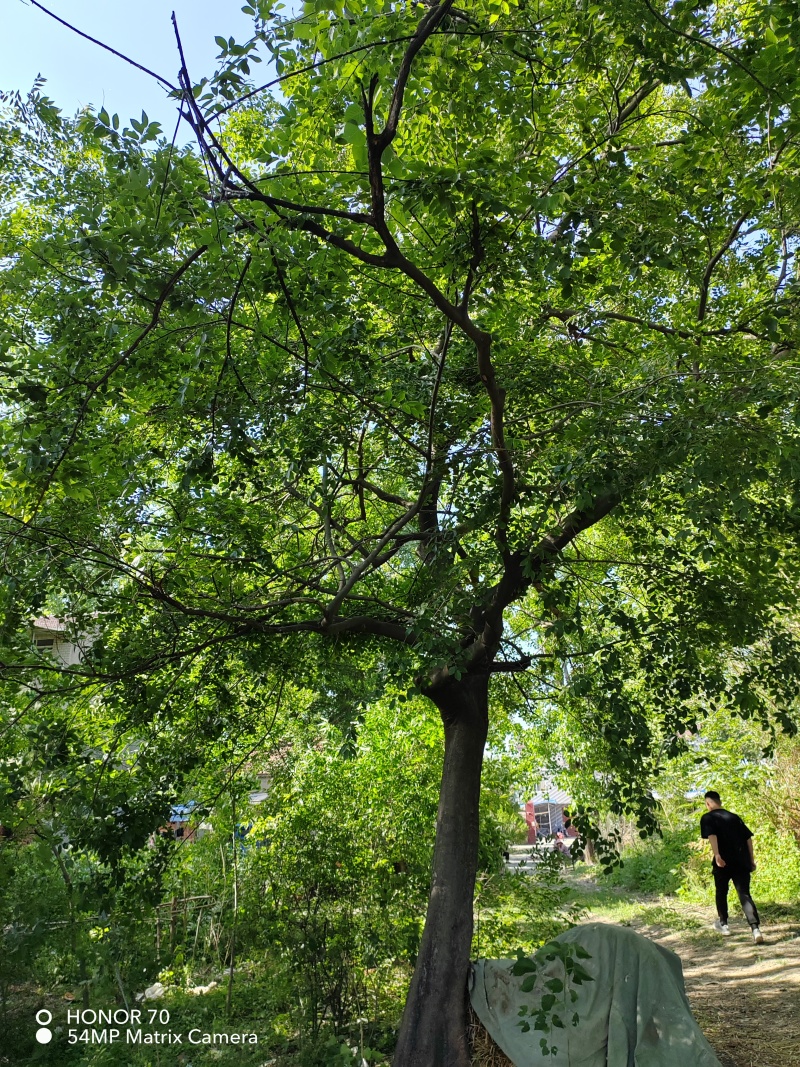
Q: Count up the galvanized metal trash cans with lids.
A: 0